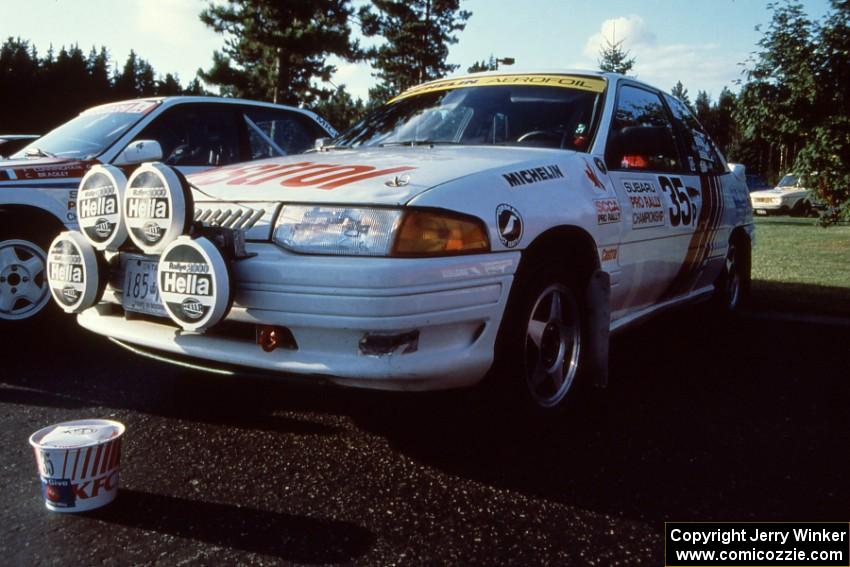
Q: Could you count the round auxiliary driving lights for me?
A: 4